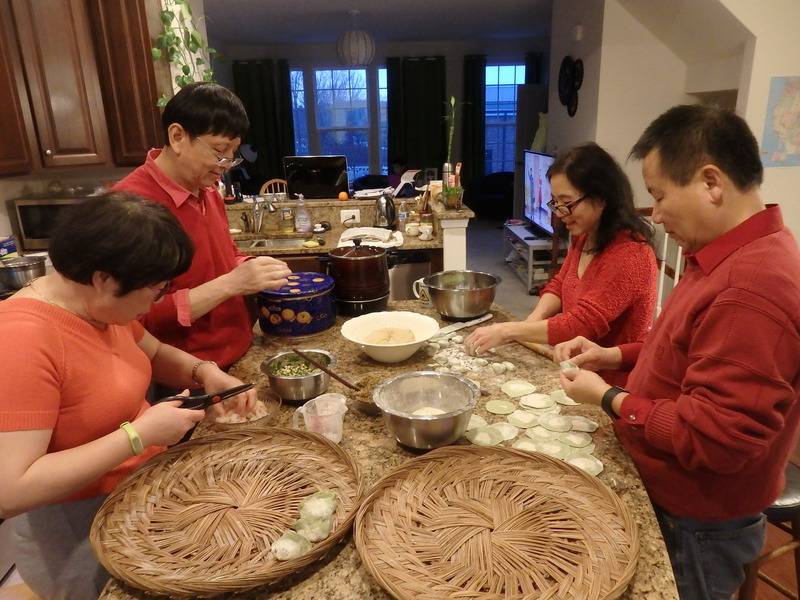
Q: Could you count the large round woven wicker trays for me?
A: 2